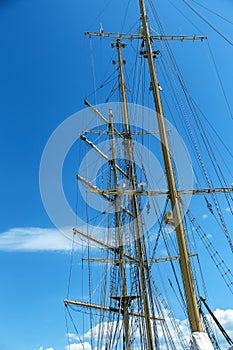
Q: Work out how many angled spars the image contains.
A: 5